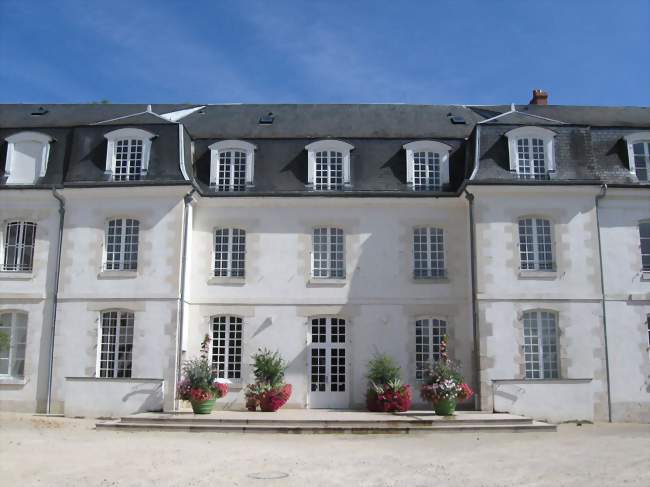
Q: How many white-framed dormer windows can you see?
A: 7